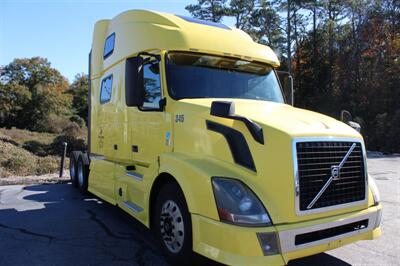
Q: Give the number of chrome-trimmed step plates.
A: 2